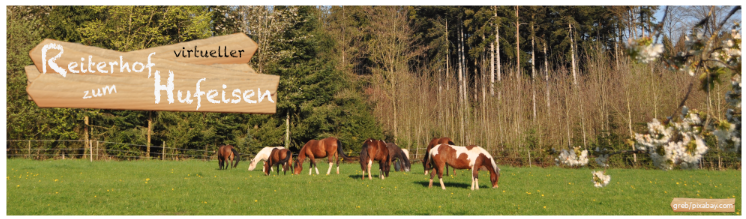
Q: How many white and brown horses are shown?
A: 1